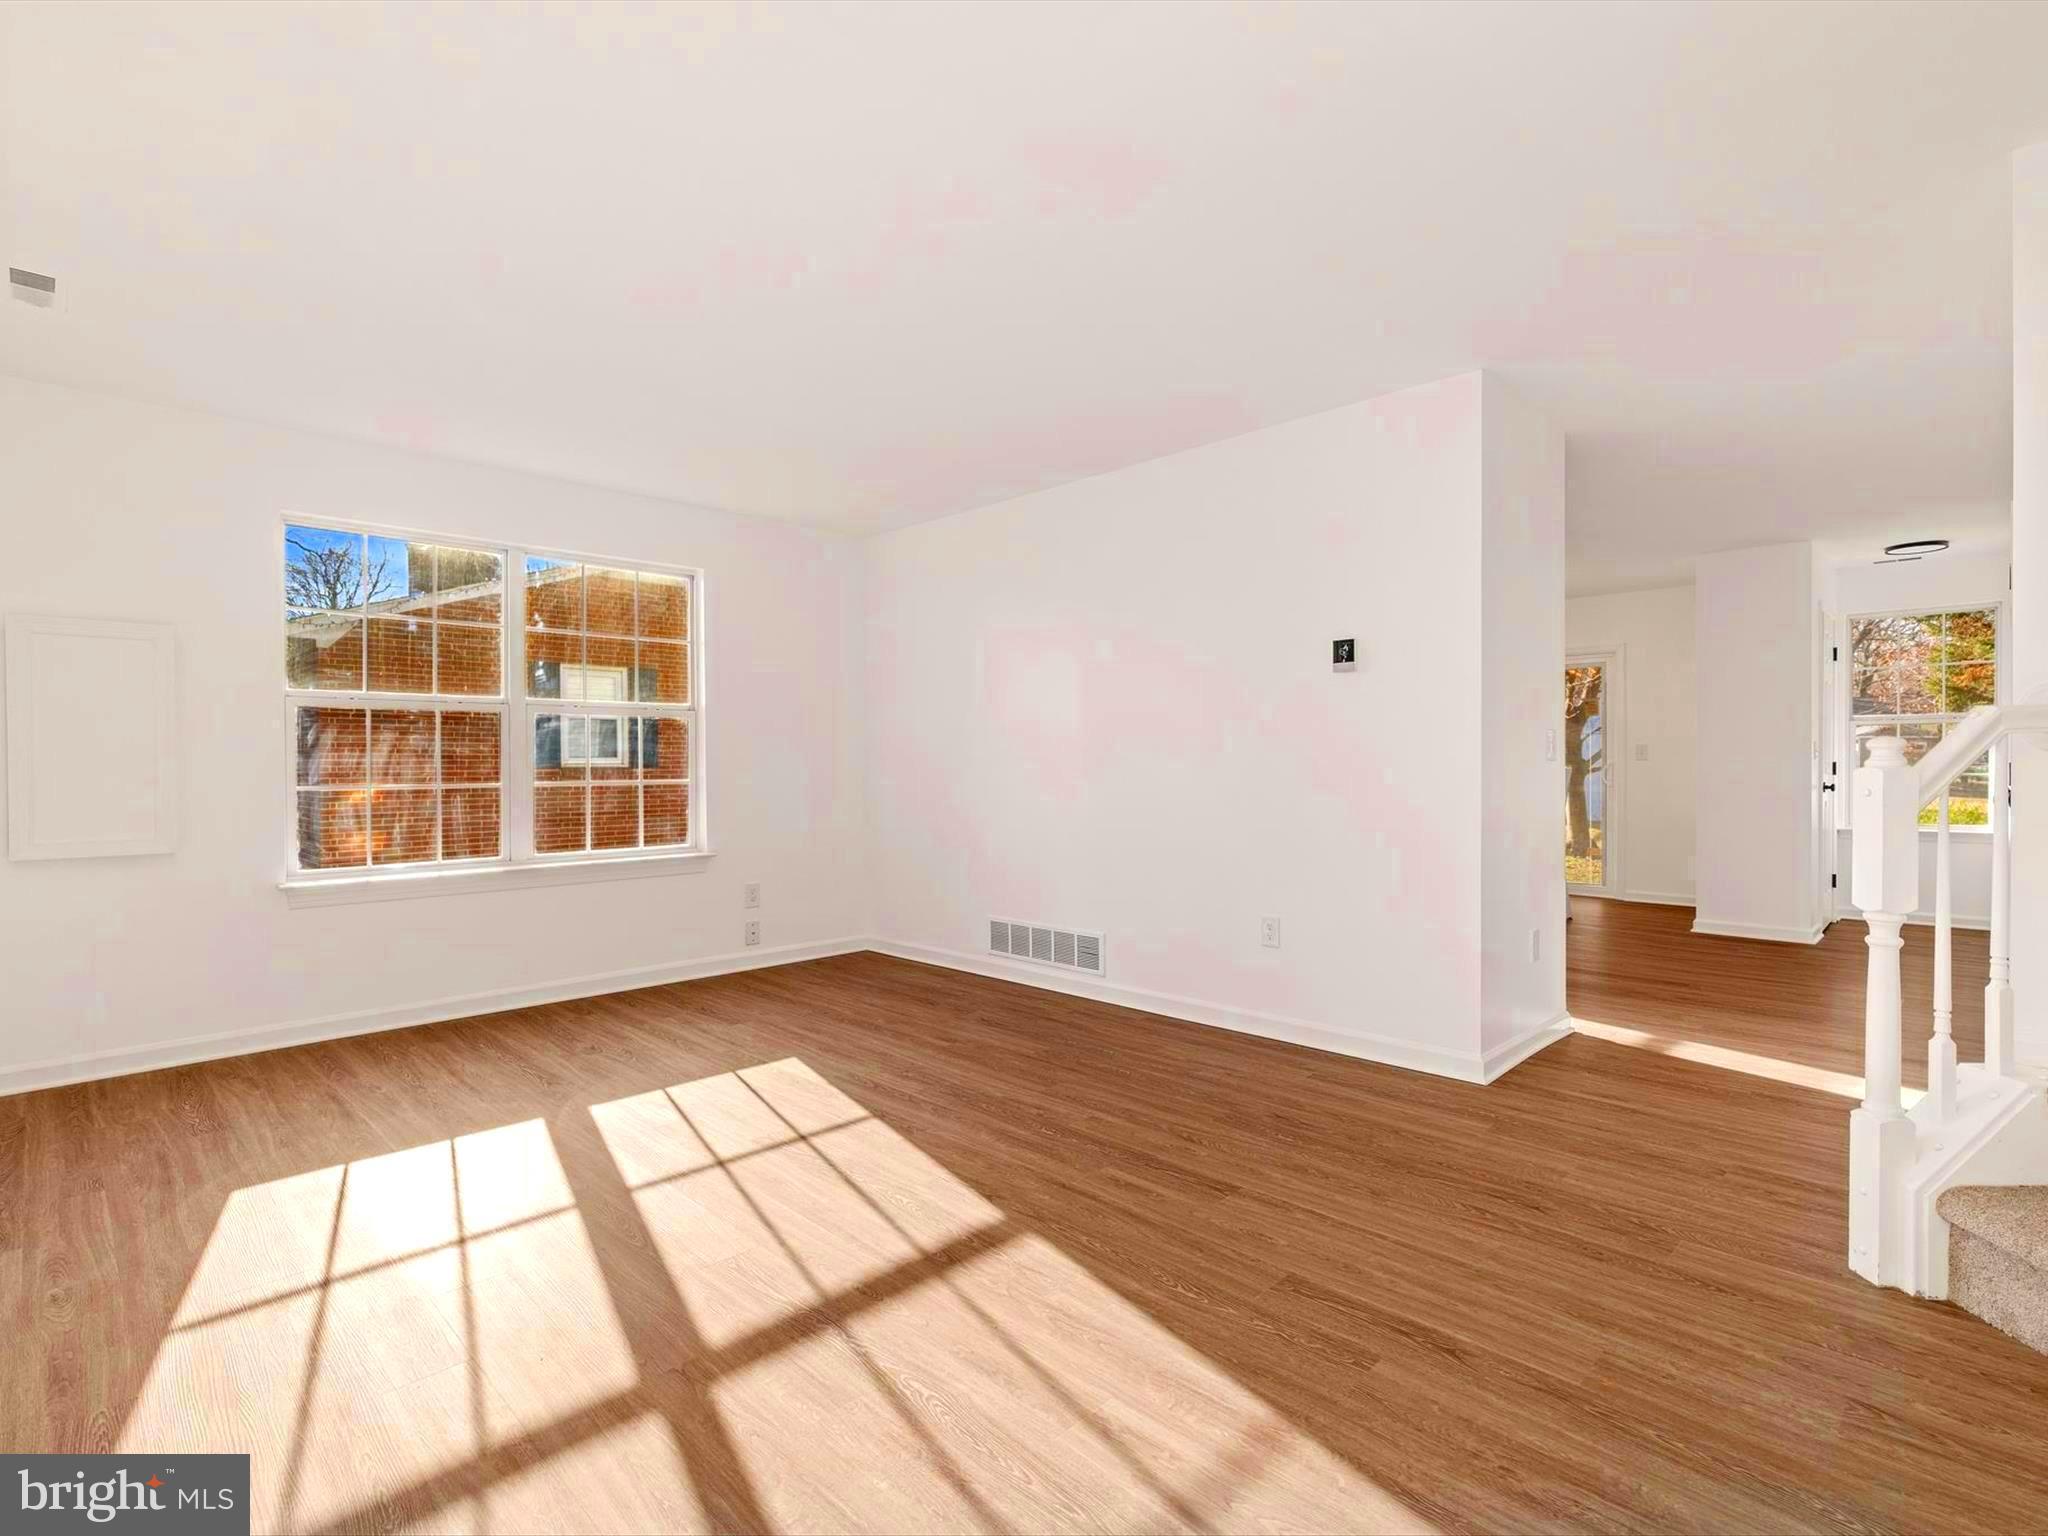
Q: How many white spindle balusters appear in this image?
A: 2